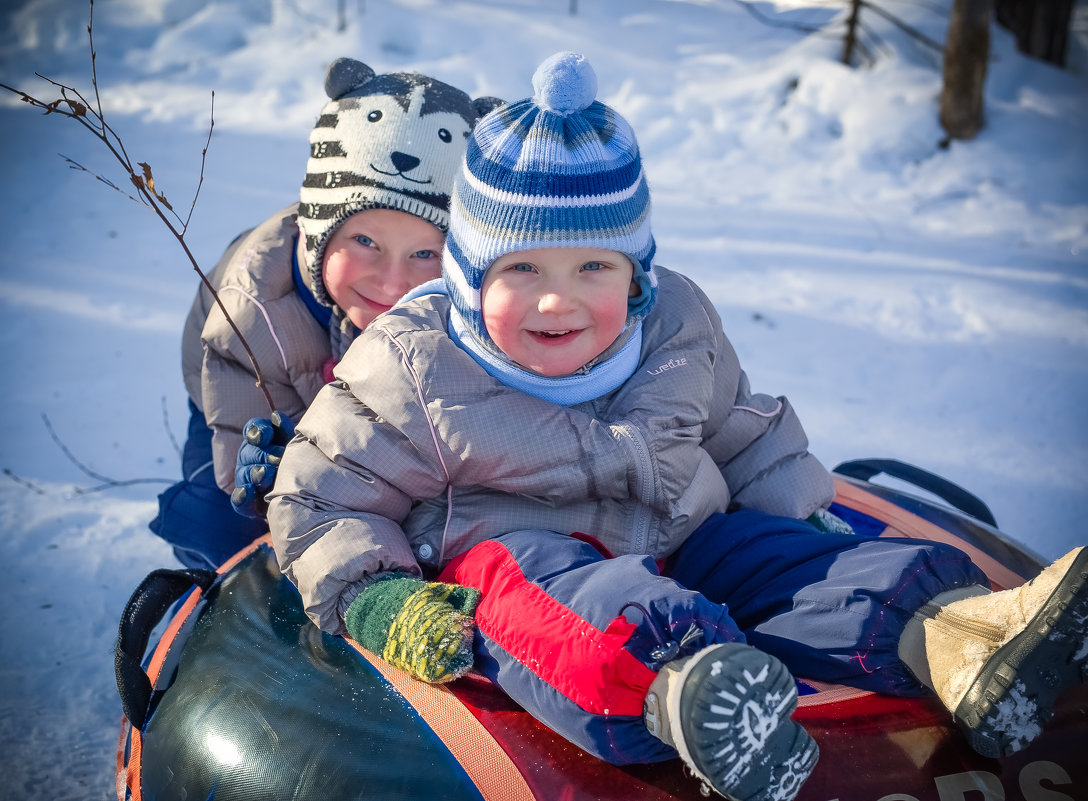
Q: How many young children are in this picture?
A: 2